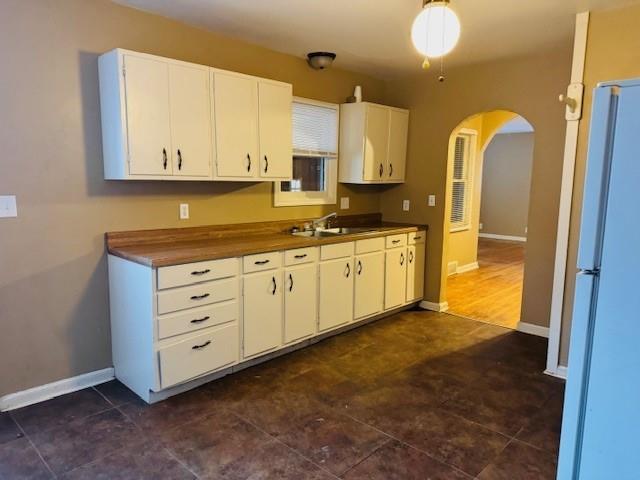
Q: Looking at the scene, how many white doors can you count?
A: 12